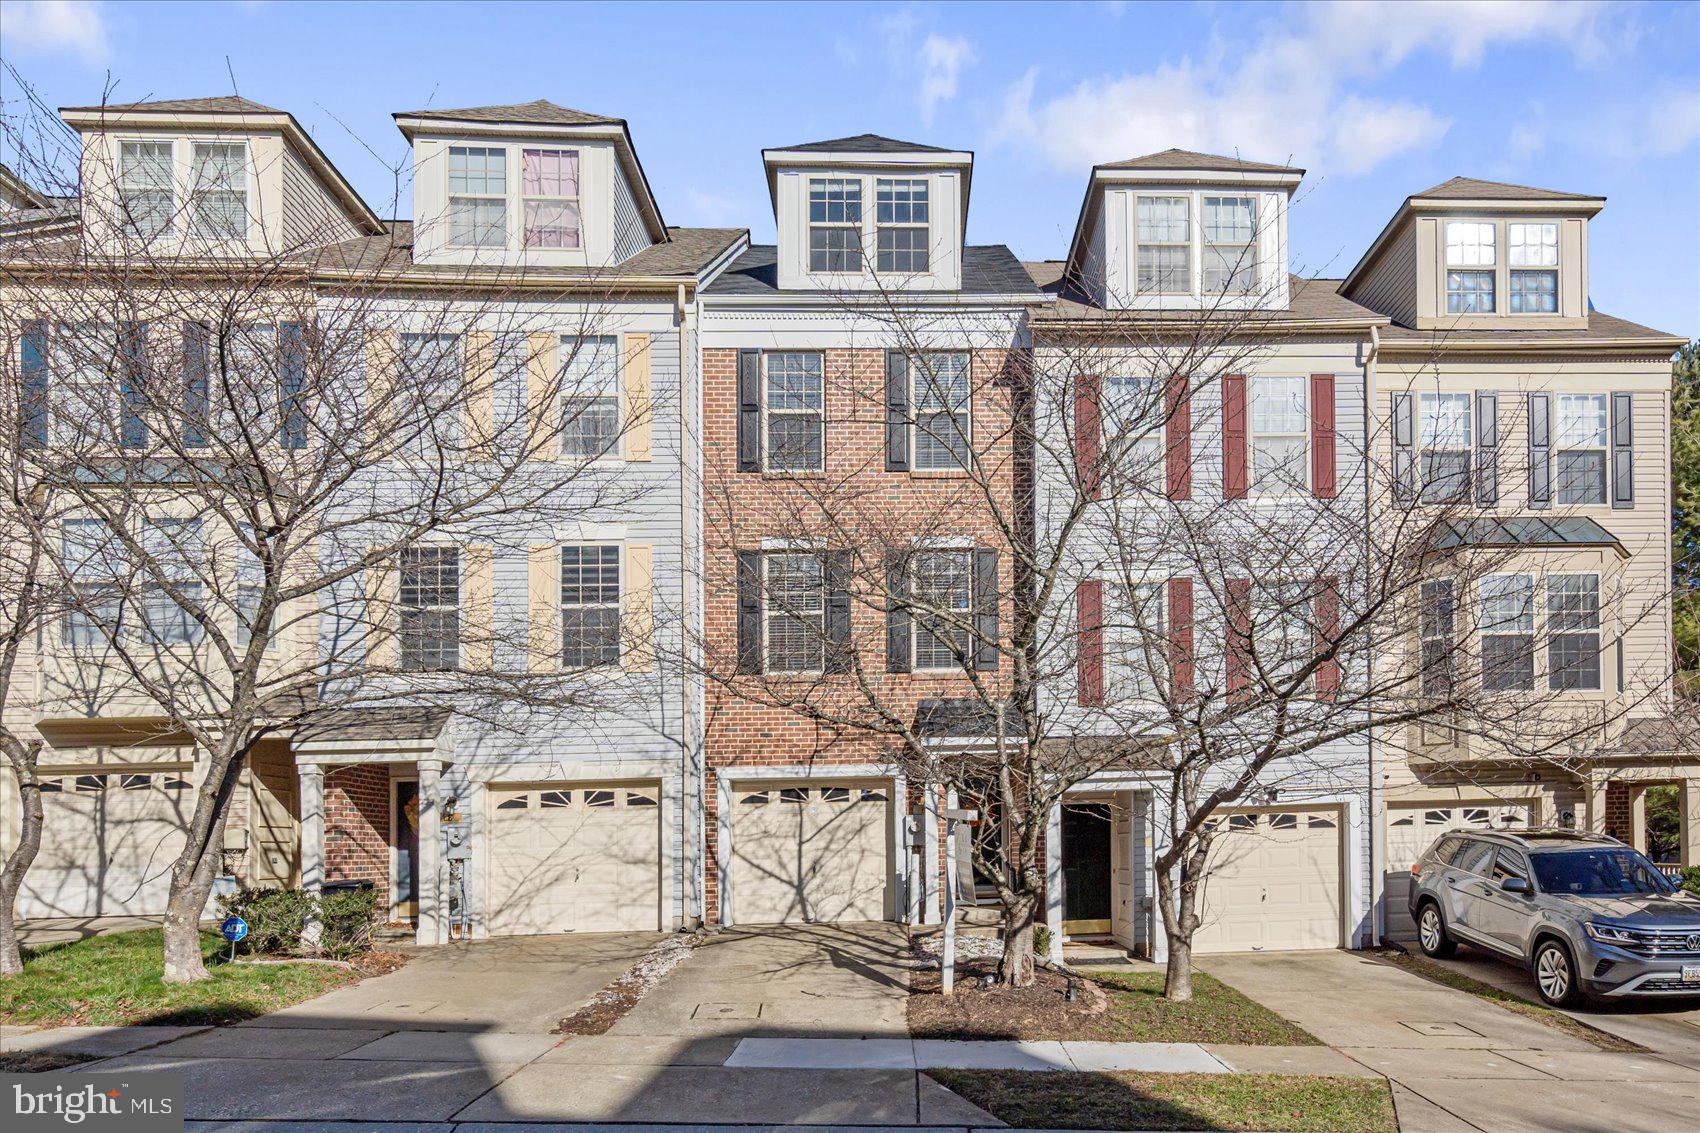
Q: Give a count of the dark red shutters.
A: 8